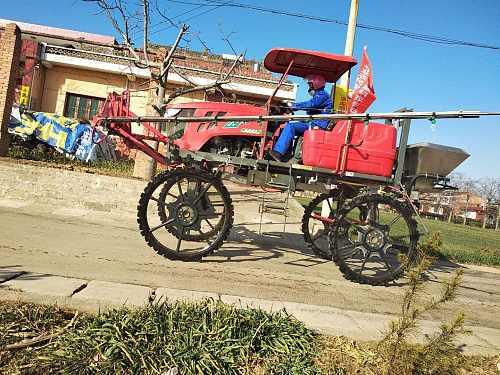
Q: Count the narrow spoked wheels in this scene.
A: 4